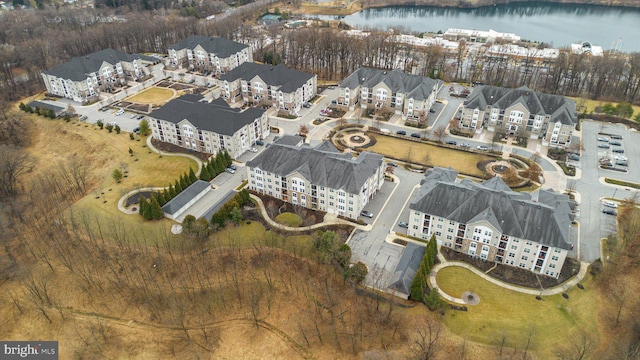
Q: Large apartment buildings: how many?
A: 8